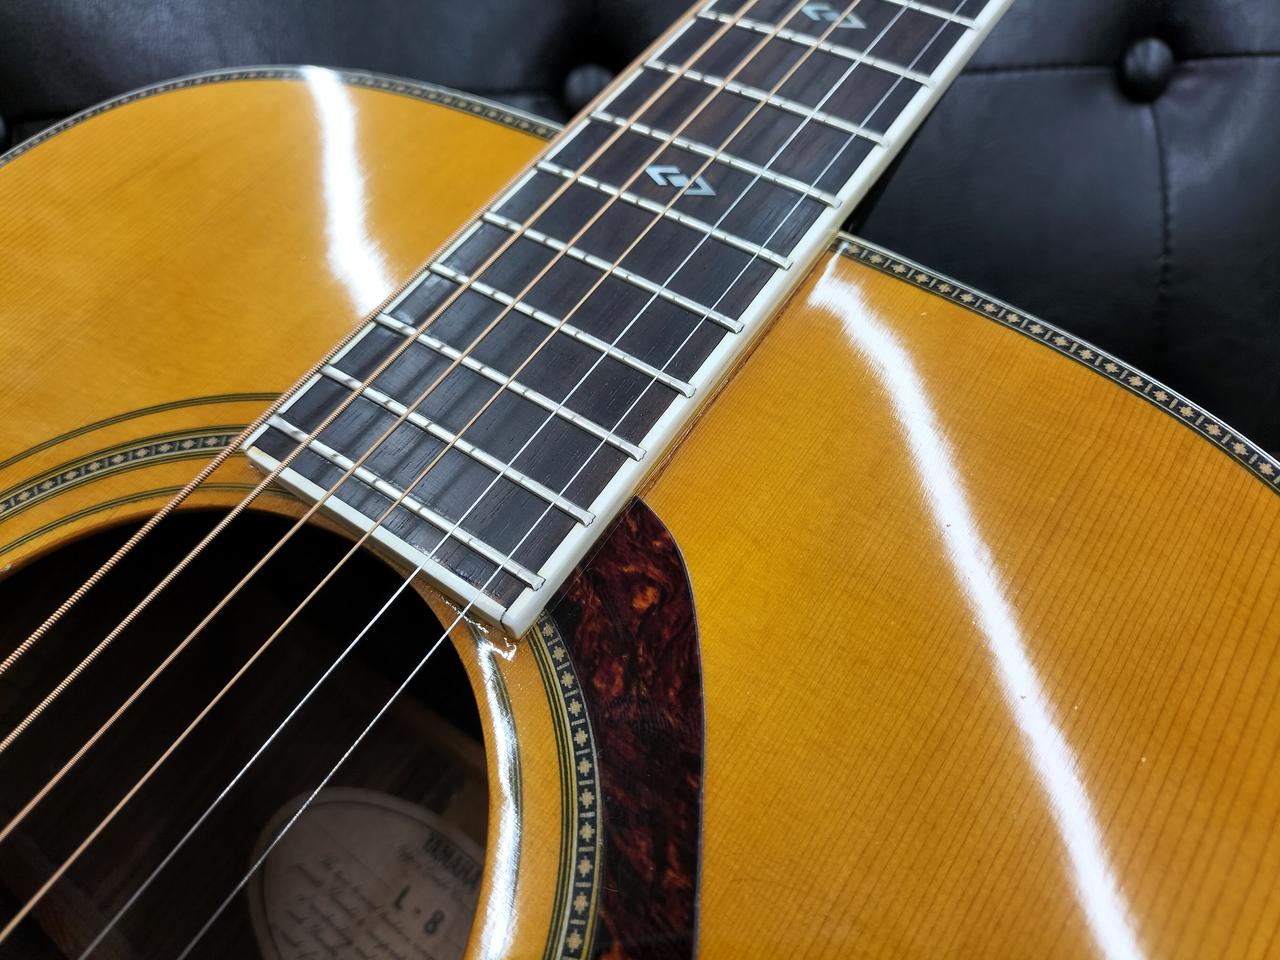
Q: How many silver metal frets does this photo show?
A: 10